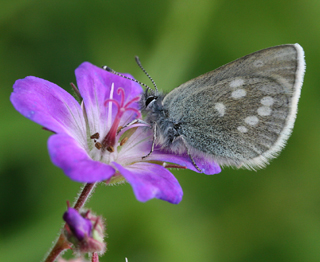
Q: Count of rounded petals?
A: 5